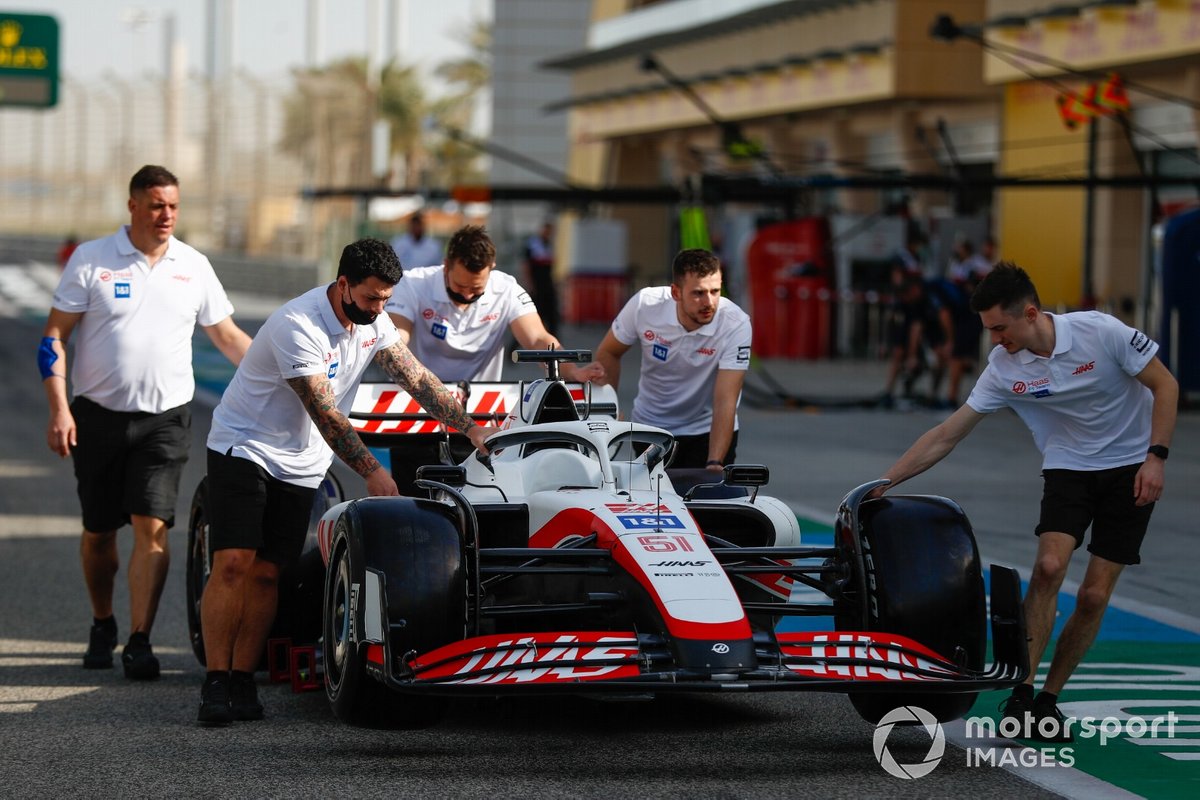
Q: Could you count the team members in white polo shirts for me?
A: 5